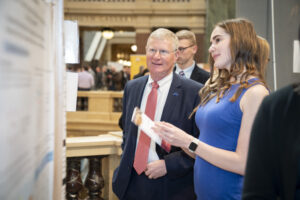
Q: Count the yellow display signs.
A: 1